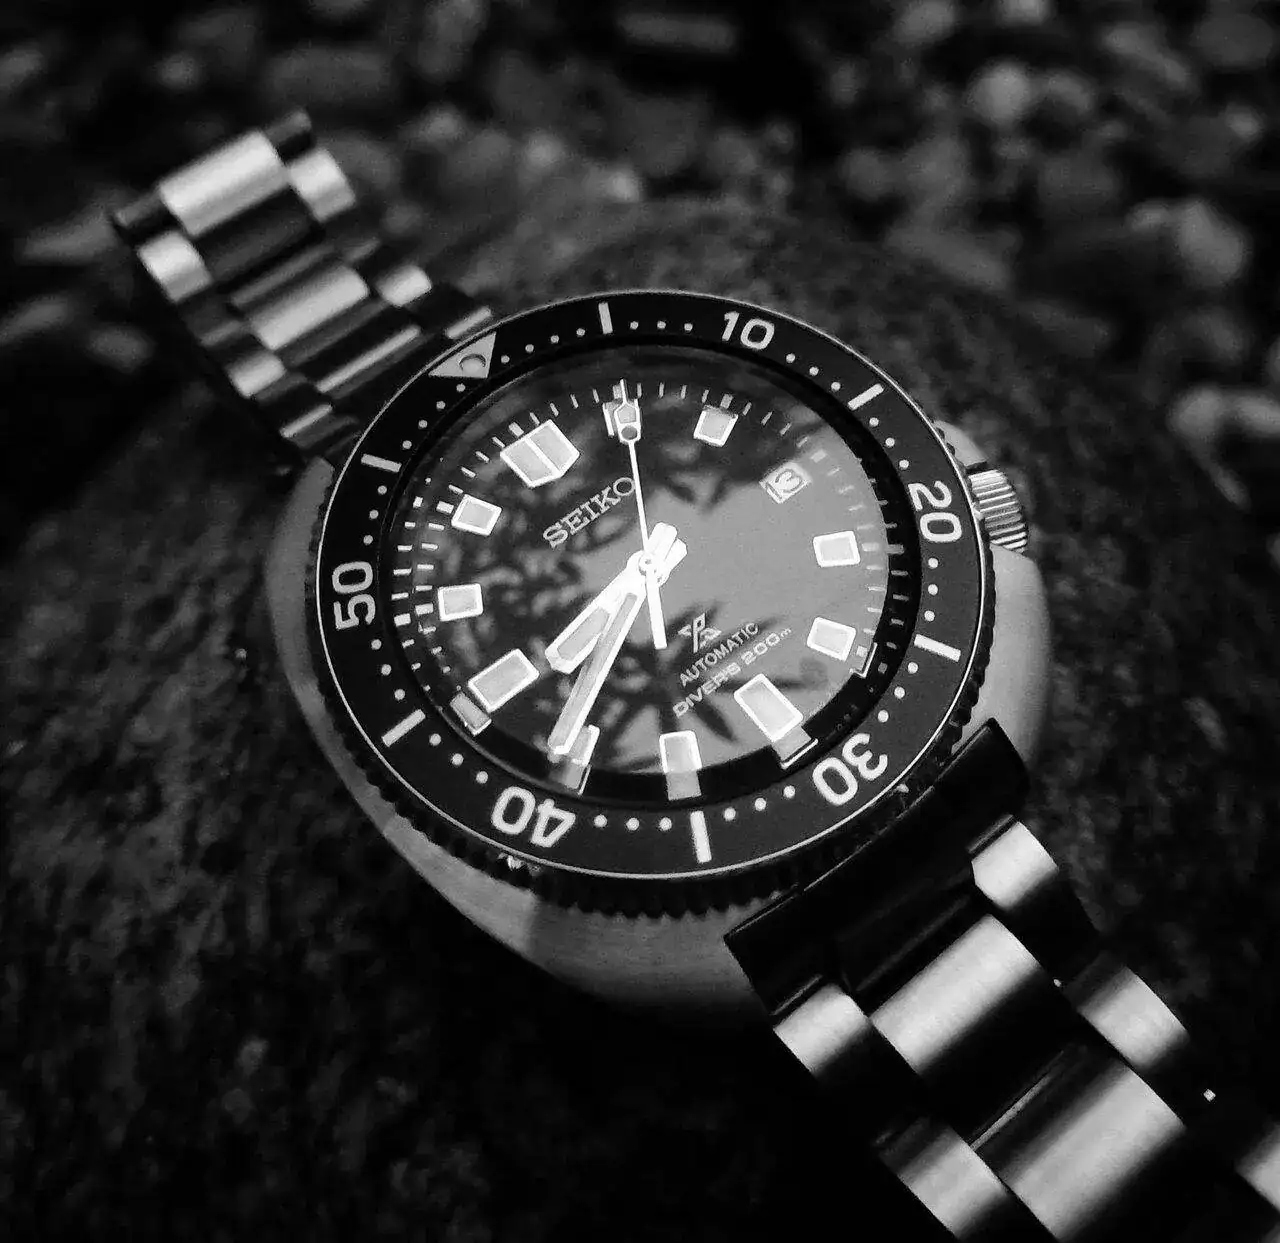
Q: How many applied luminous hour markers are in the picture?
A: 11